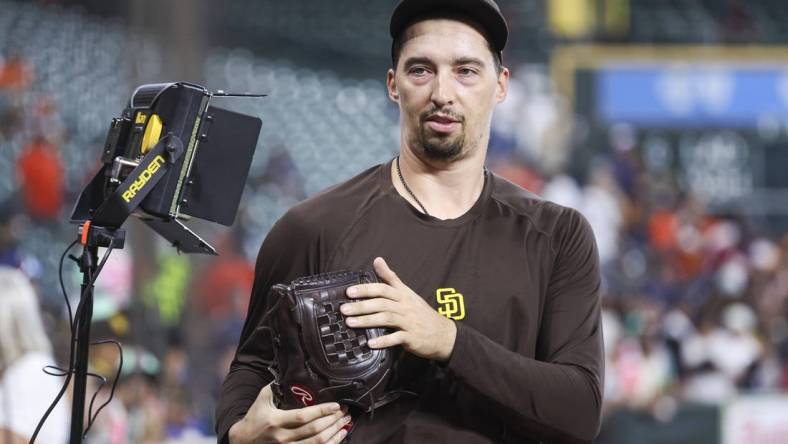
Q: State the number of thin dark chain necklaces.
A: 1